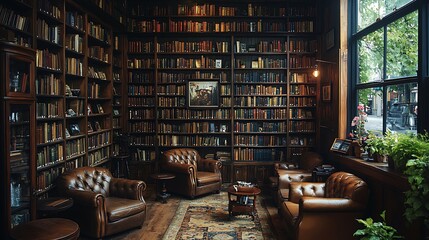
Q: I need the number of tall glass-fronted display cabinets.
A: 1